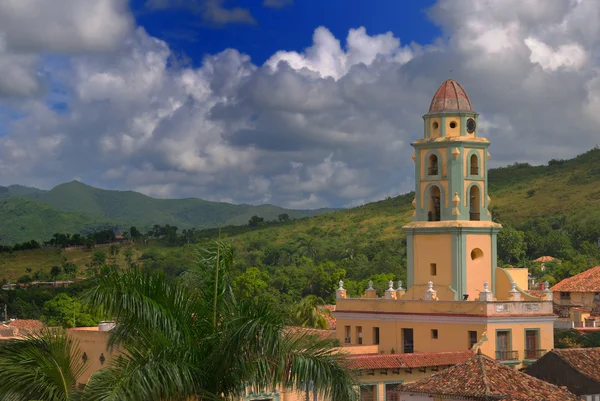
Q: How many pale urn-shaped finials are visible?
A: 8